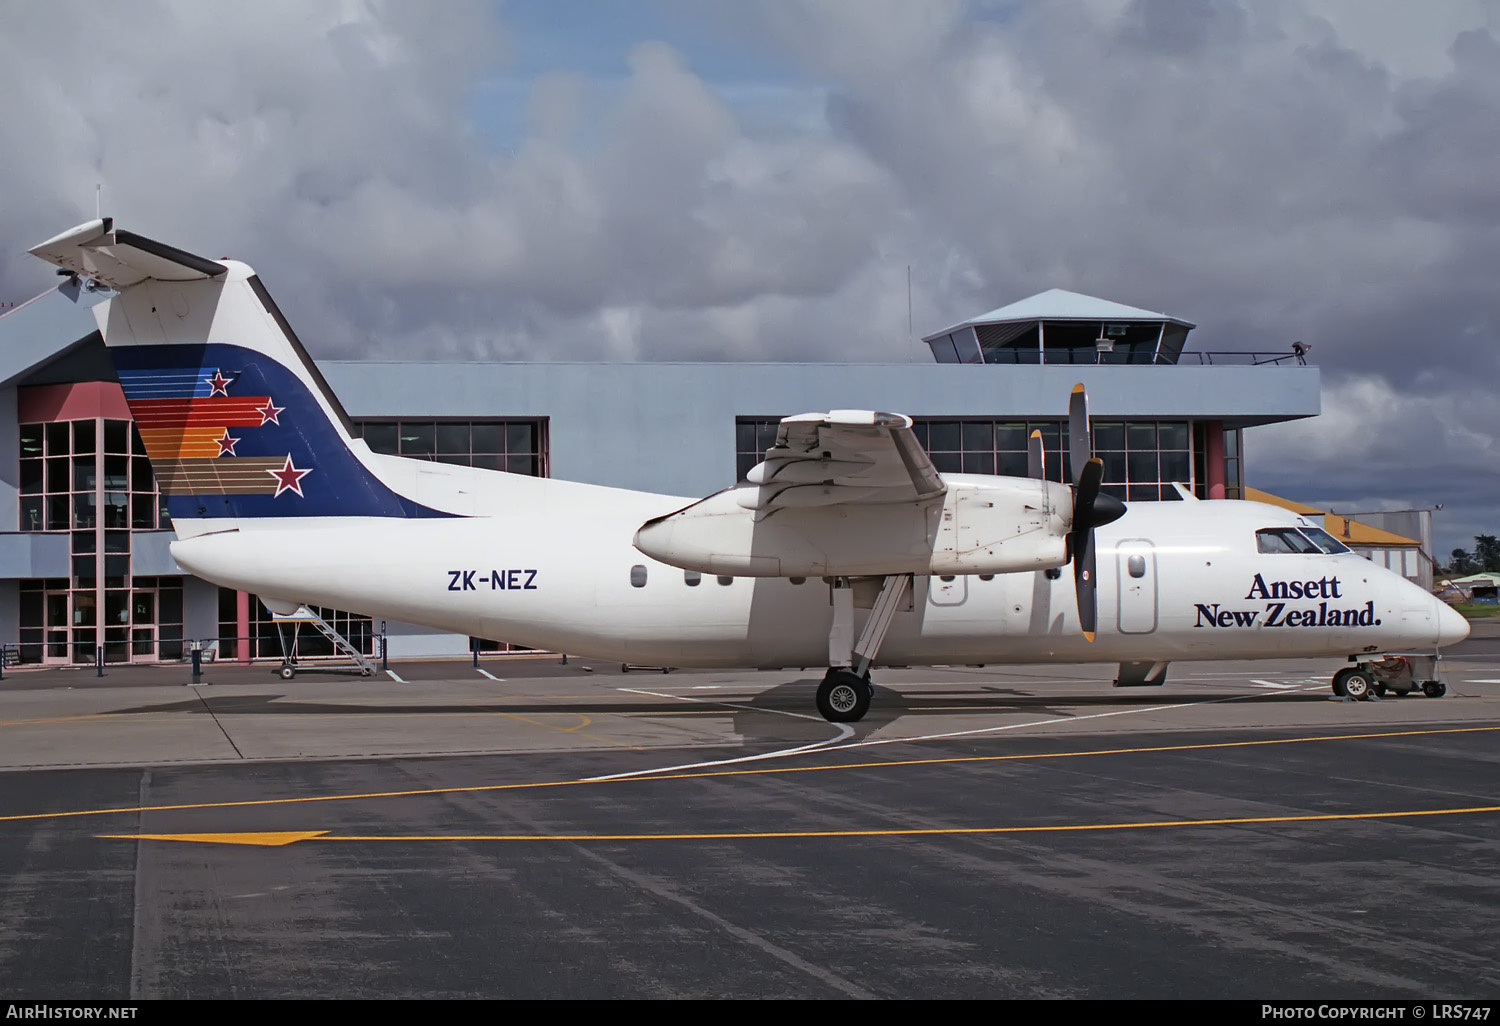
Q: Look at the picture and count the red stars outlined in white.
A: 4